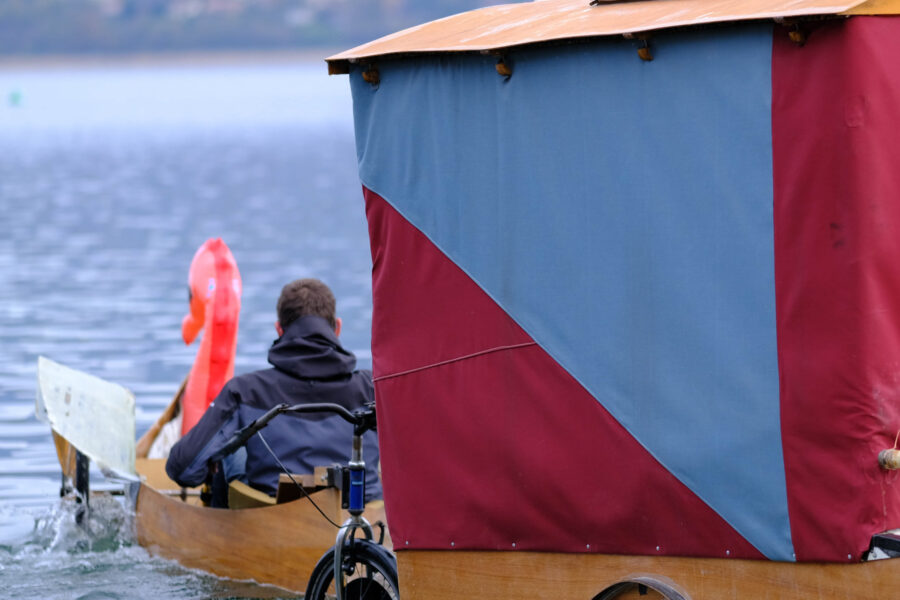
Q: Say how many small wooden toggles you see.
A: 4